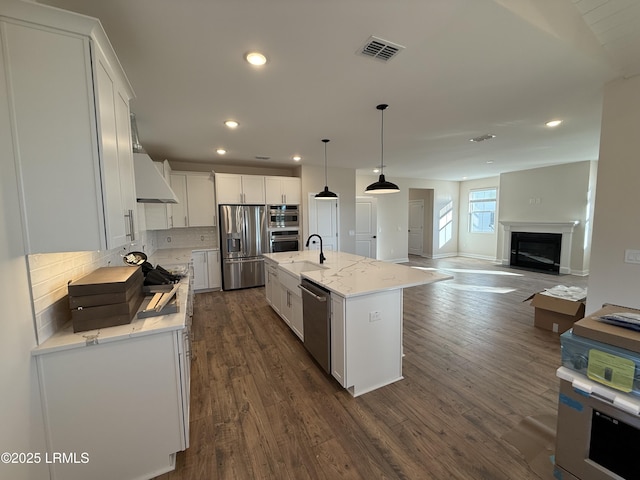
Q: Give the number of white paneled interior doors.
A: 3